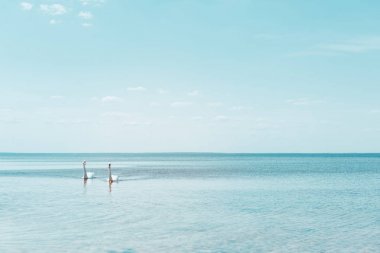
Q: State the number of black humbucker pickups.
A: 0